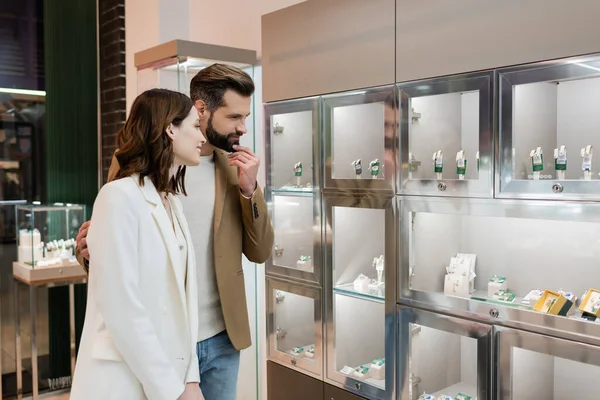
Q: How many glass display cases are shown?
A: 11